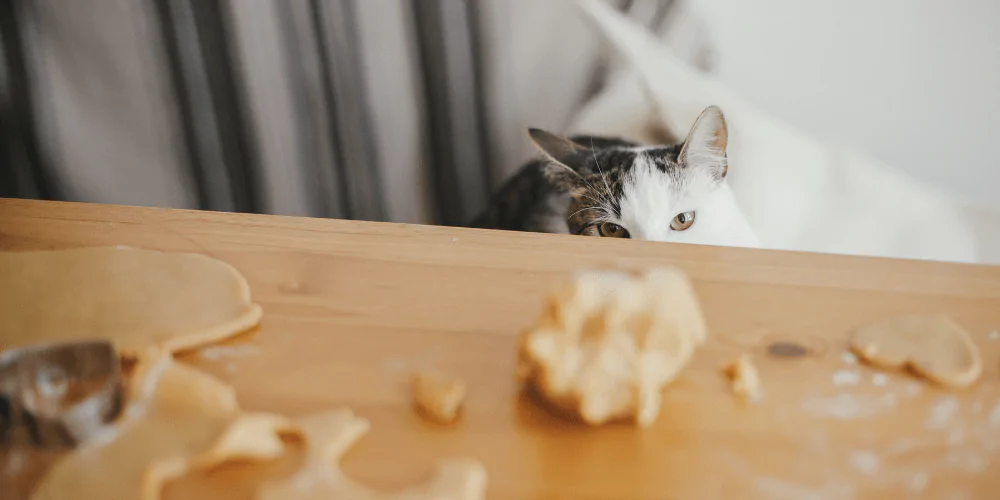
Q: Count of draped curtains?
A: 1